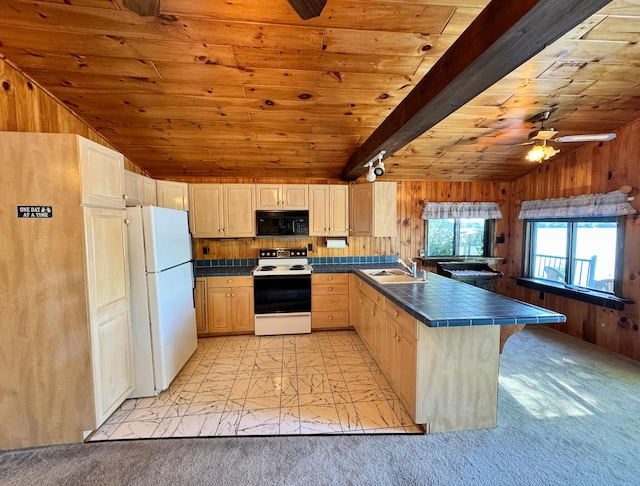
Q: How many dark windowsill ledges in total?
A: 2